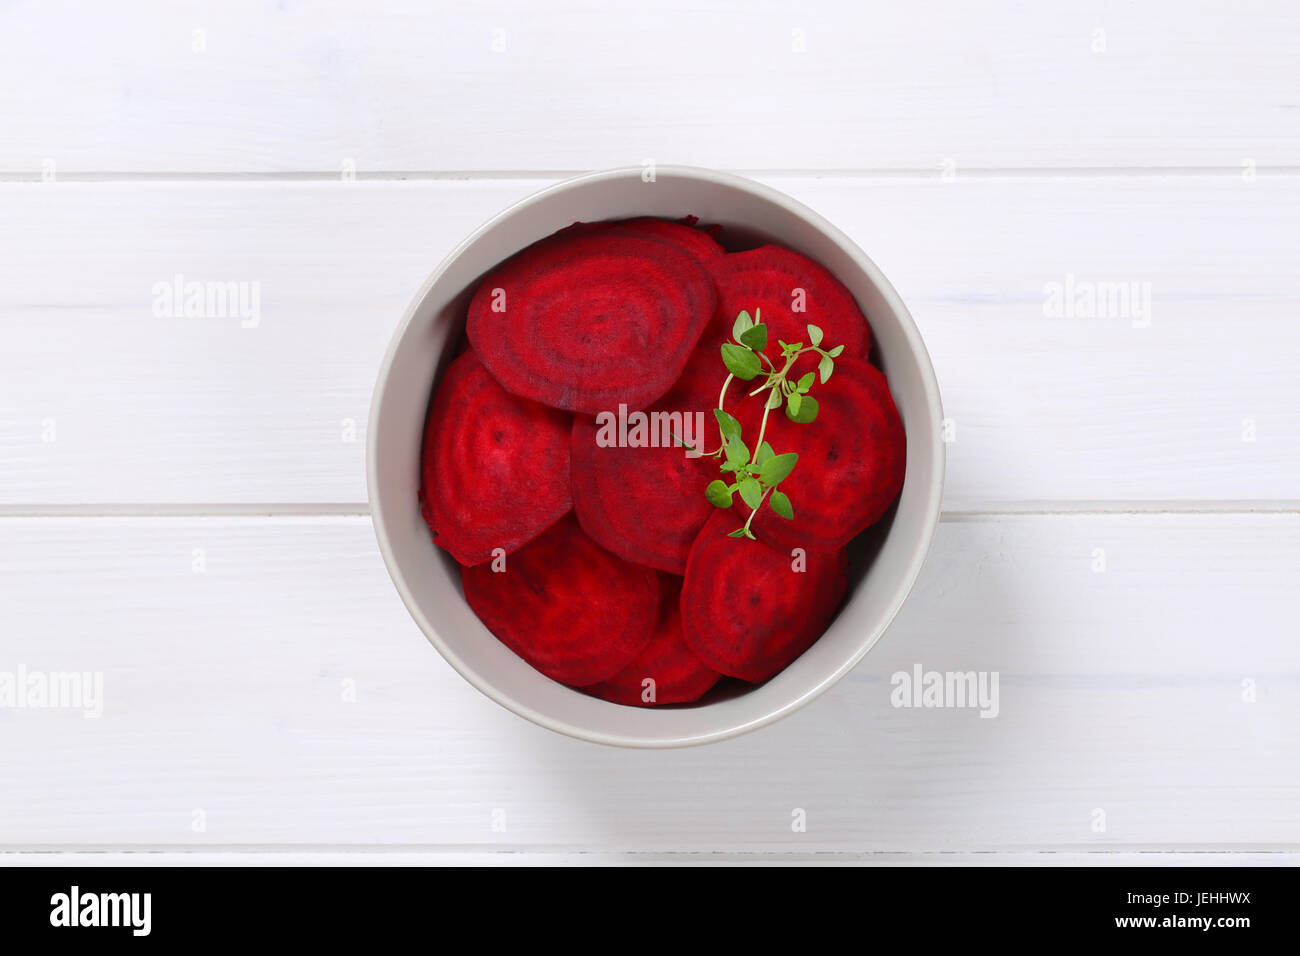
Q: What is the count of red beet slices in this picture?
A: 9